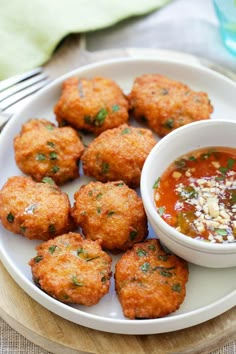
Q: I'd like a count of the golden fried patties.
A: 8